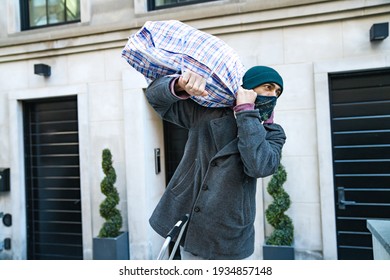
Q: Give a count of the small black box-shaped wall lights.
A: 2